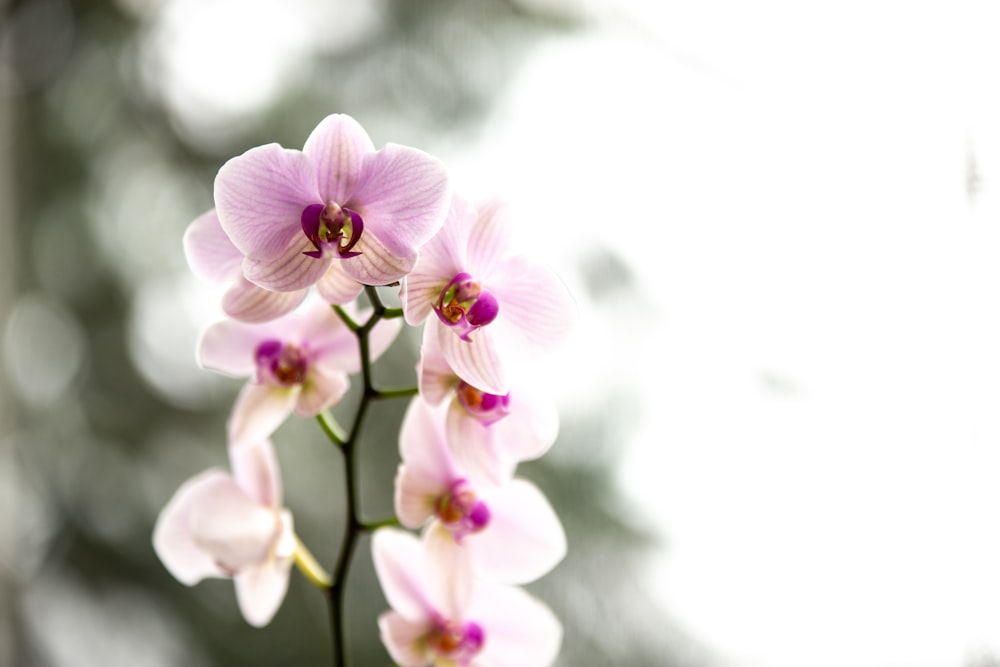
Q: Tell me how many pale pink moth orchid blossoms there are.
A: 8